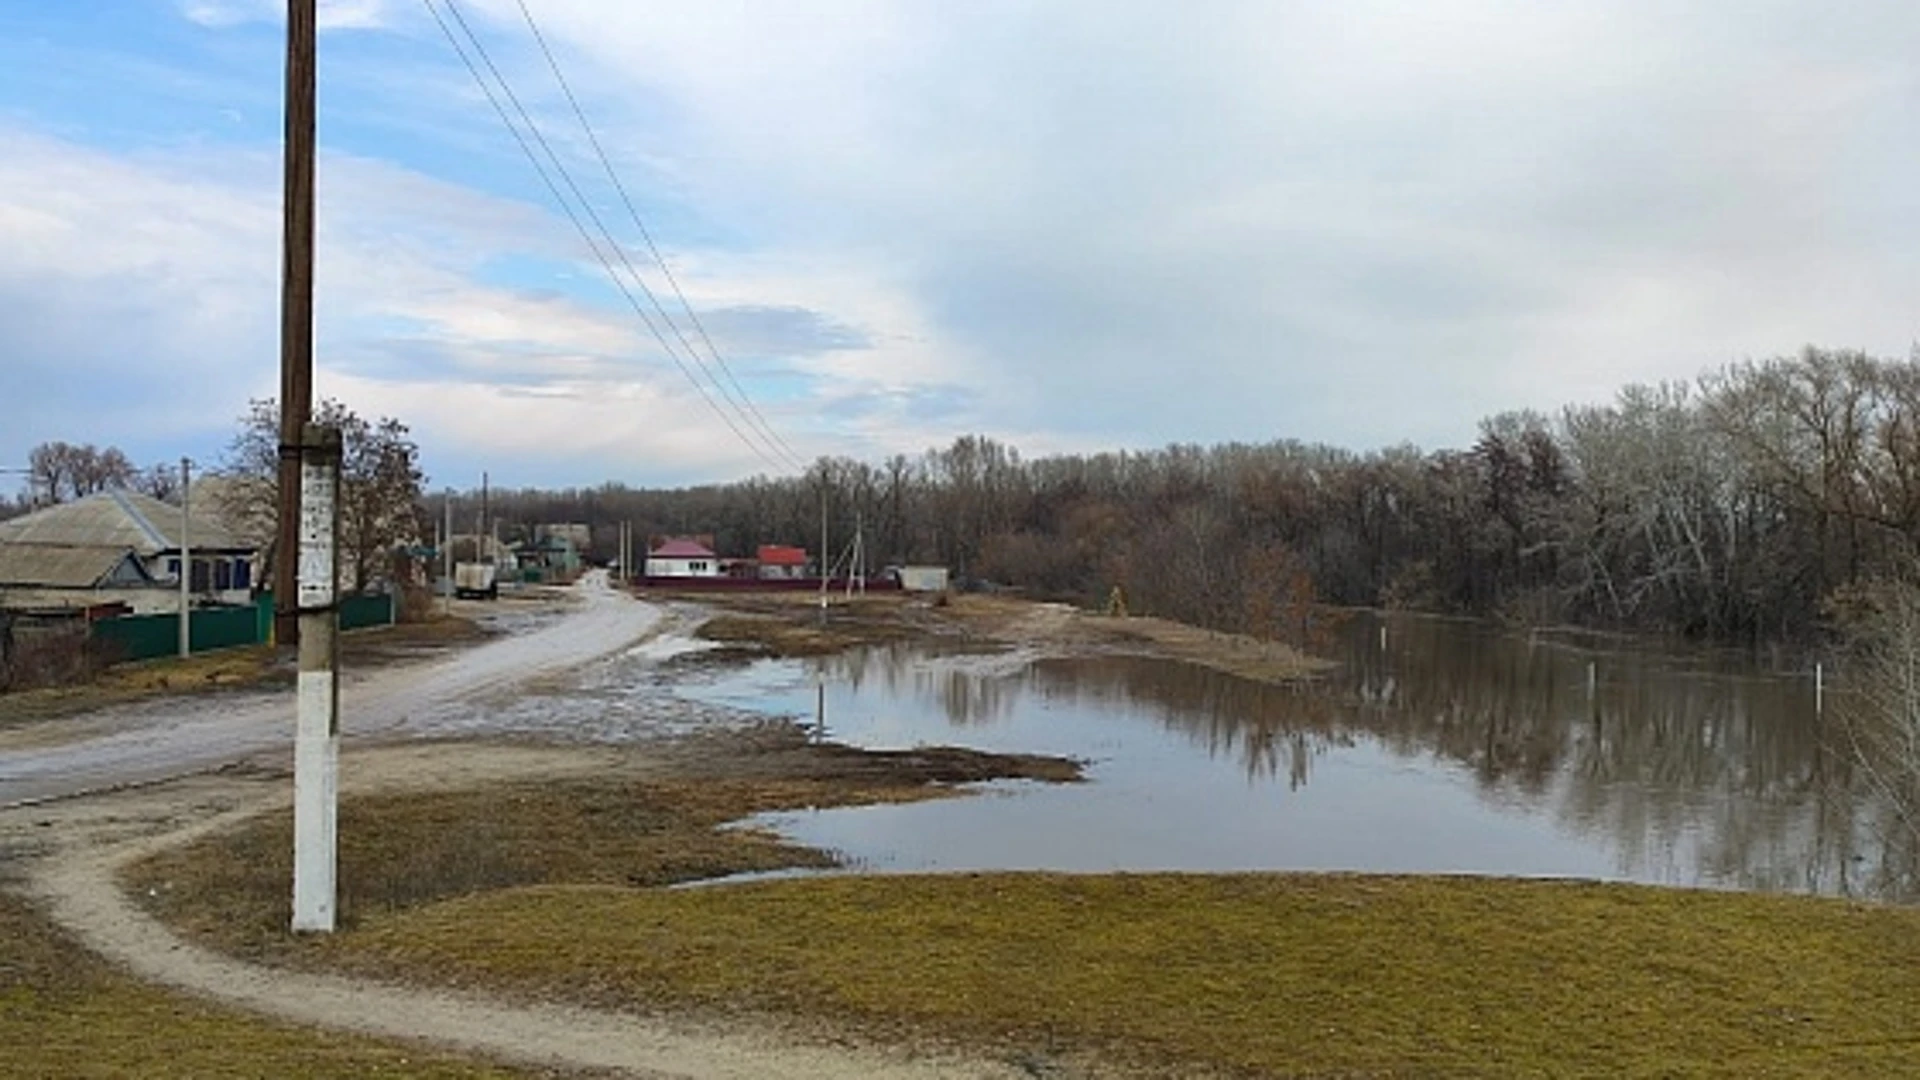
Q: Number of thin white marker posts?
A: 3